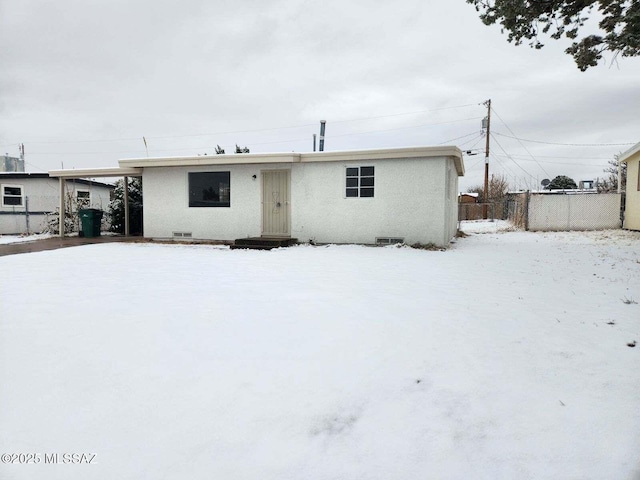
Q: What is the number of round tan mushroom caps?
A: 0